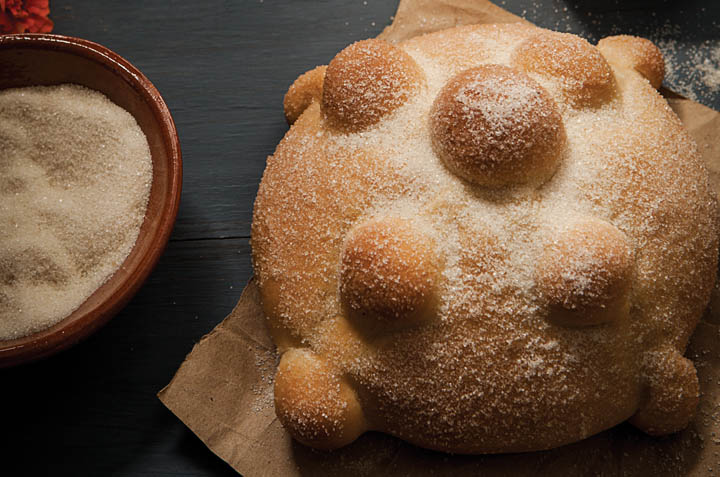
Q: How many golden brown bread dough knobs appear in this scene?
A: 9